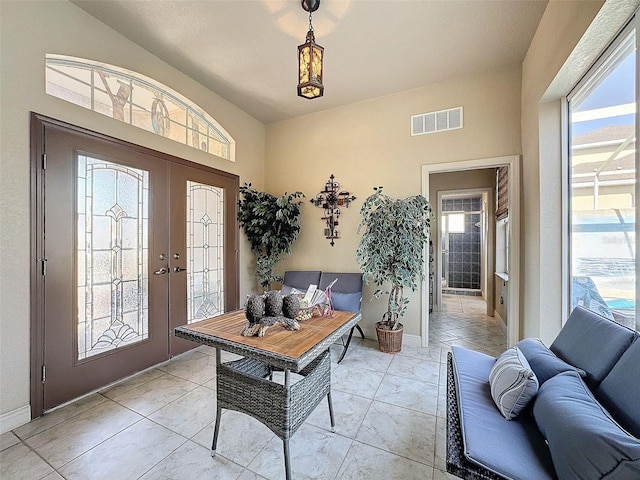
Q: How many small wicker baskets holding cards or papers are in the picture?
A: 1